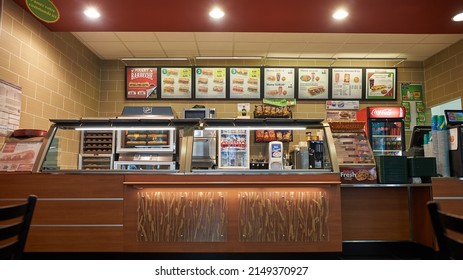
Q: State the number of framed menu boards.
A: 8